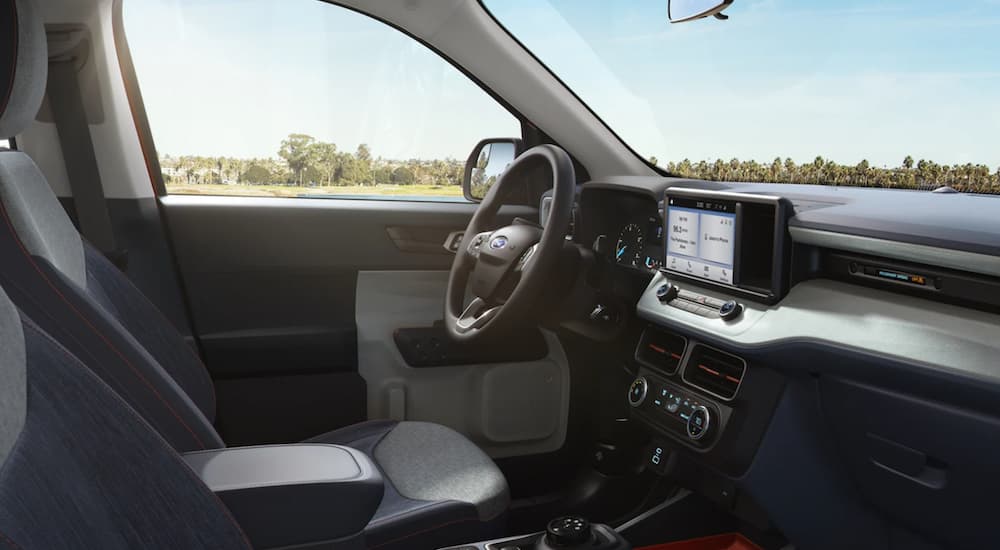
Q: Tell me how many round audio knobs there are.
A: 2